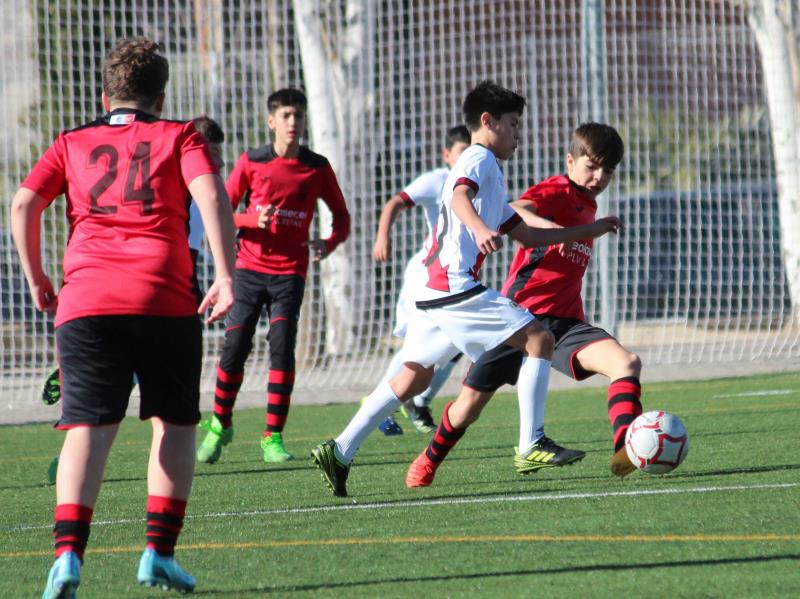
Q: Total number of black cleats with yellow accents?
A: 2